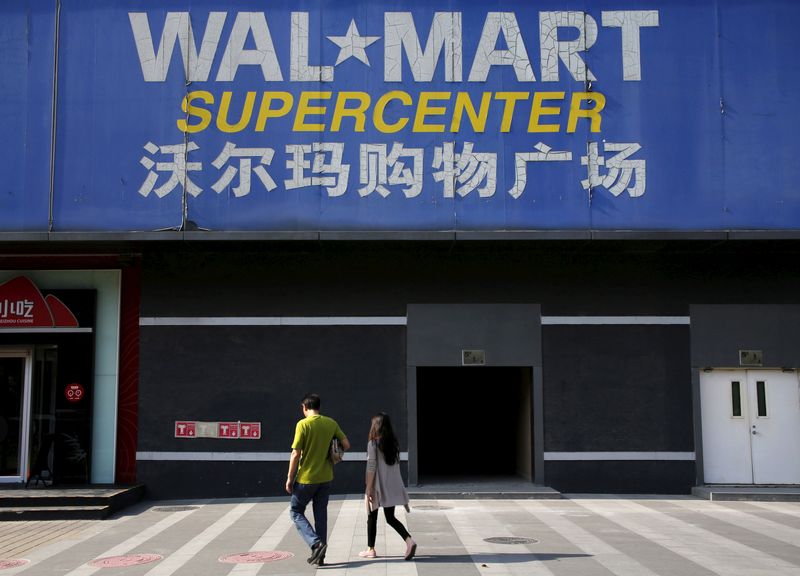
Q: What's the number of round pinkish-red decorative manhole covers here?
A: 3